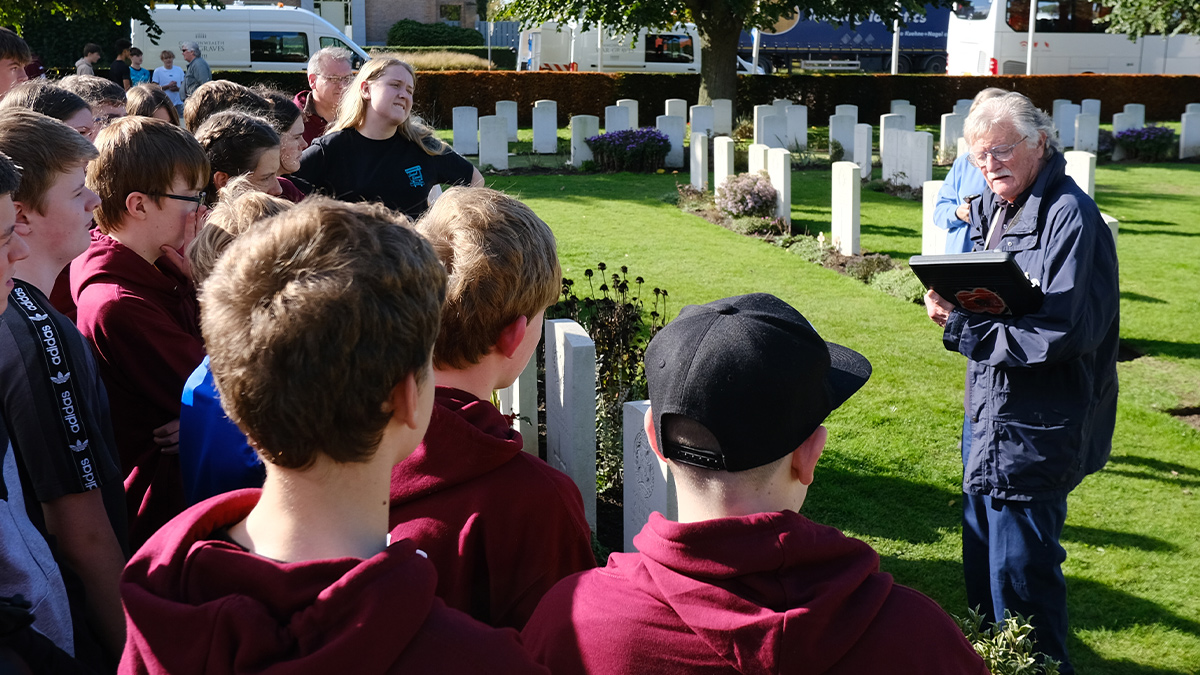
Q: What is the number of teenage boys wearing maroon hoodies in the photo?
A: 4